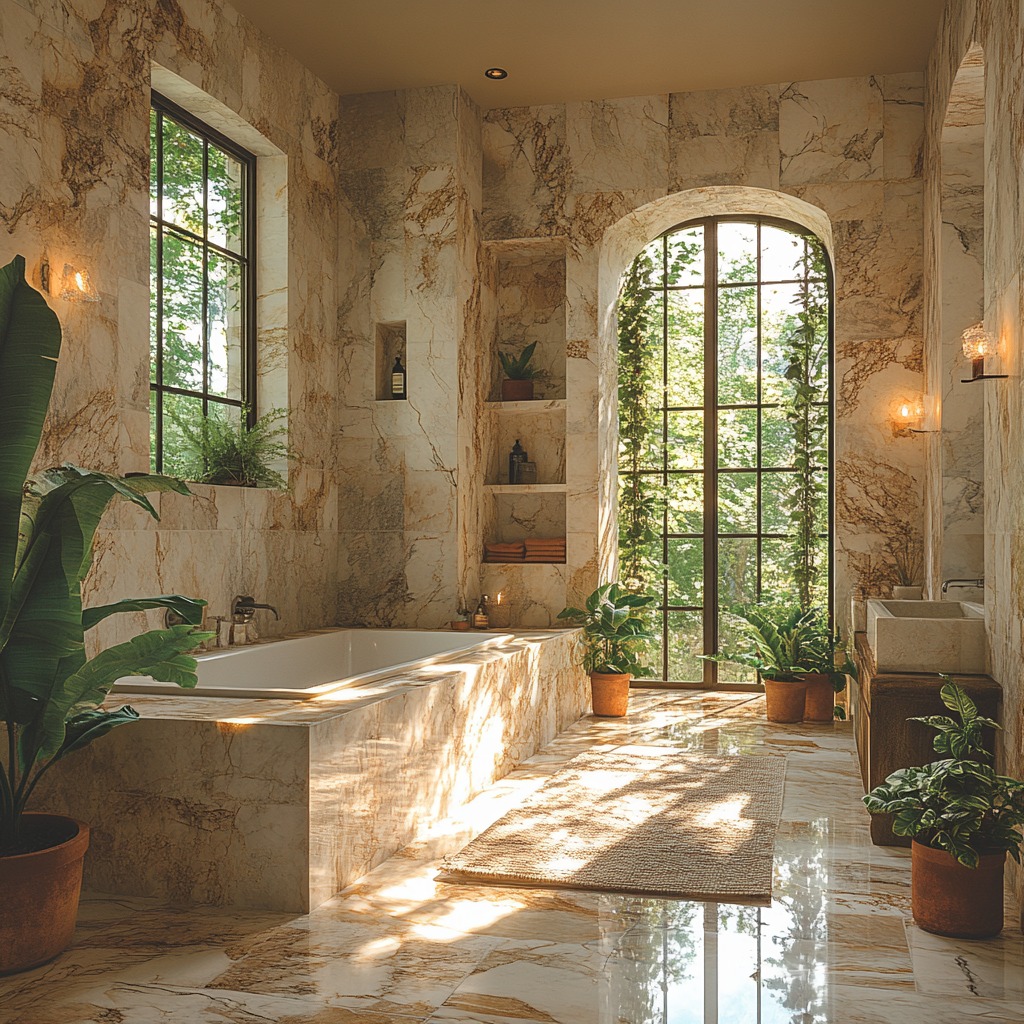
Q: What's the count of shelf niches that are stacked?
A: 3